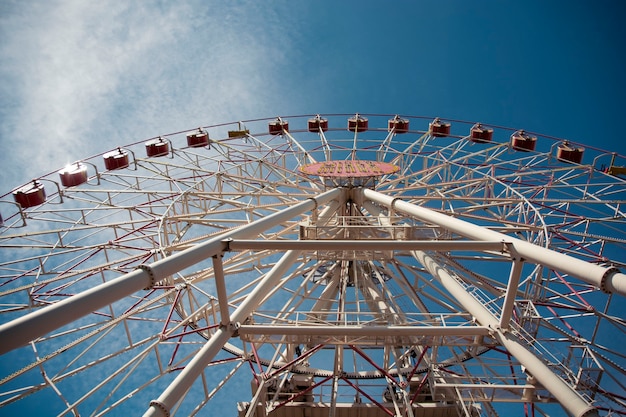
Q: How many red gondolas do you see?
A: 13